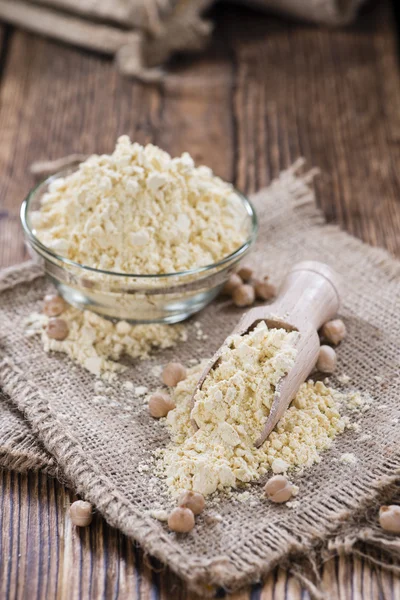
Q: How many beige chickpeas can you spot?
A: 15